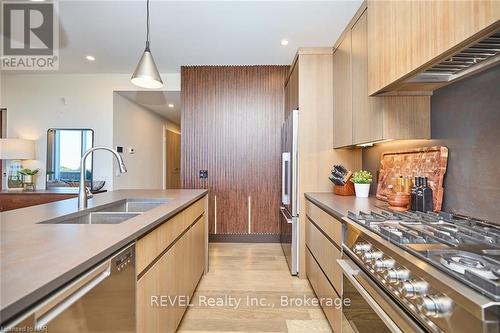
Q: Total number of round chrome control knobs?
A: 6